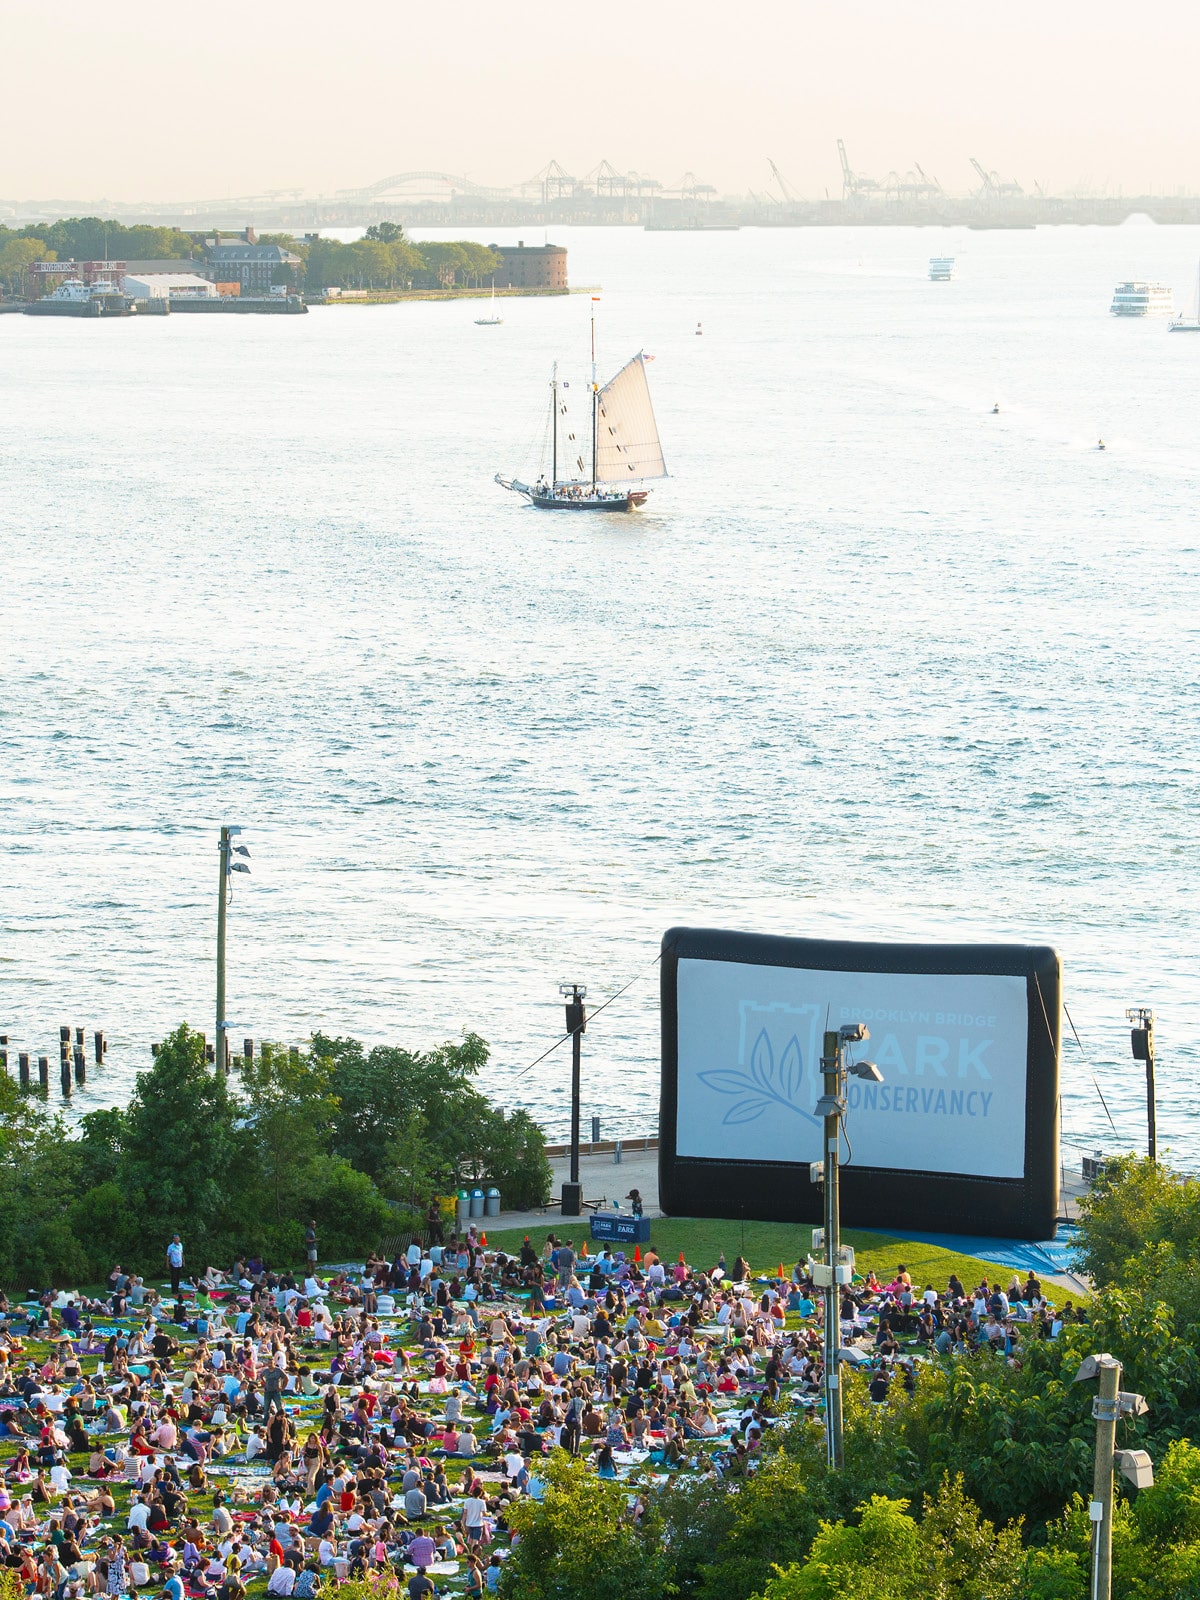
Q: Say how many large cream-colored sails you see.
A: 1